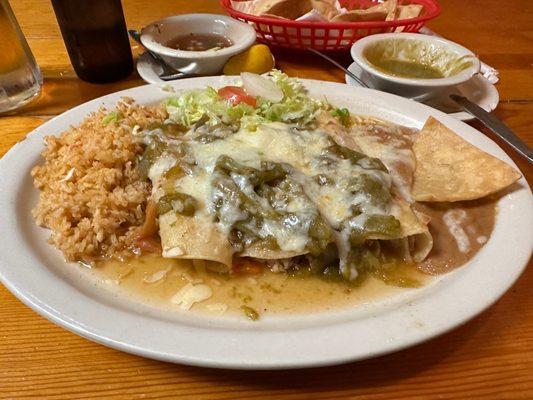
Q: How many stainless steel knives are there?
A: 1